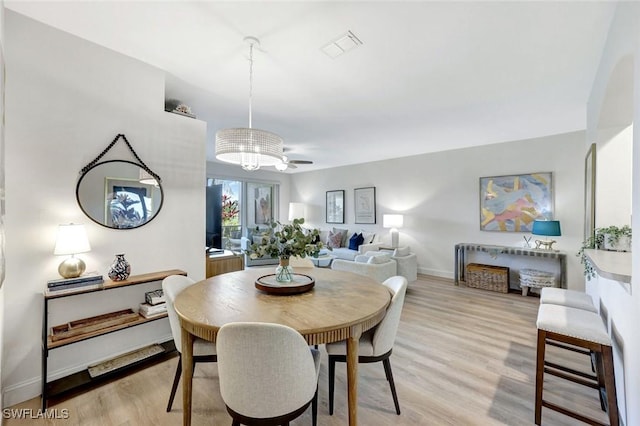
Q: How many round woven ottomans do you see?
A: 1